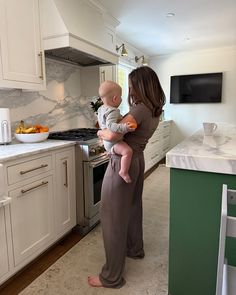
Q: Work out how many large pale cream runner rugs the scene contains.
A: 1